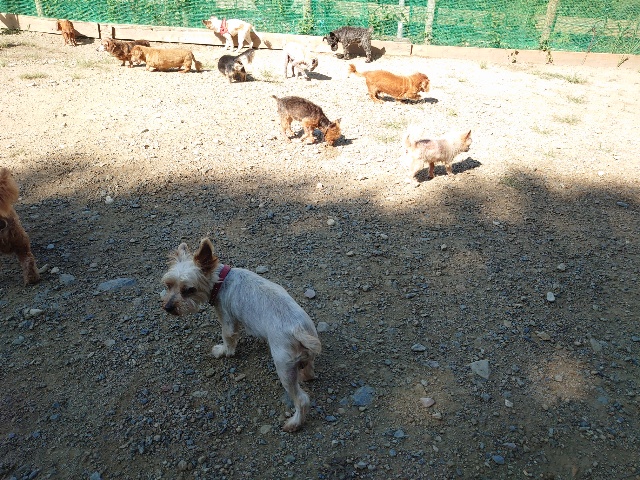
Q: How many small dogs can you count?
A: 12